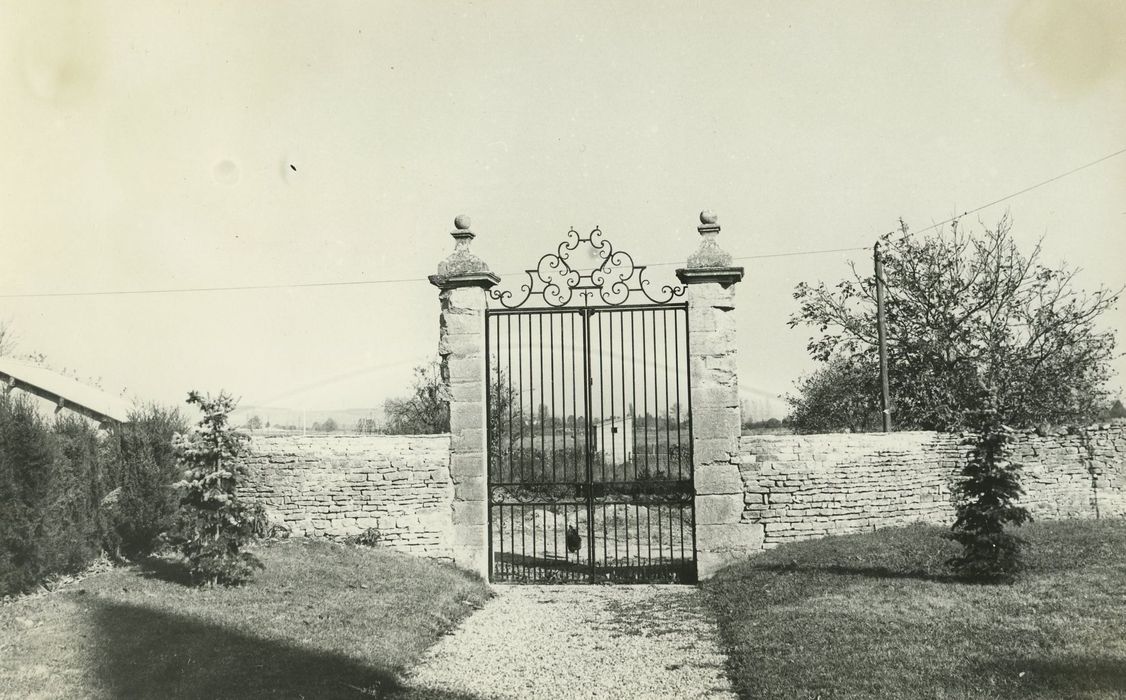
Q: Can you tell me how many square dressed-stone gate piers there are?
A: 2